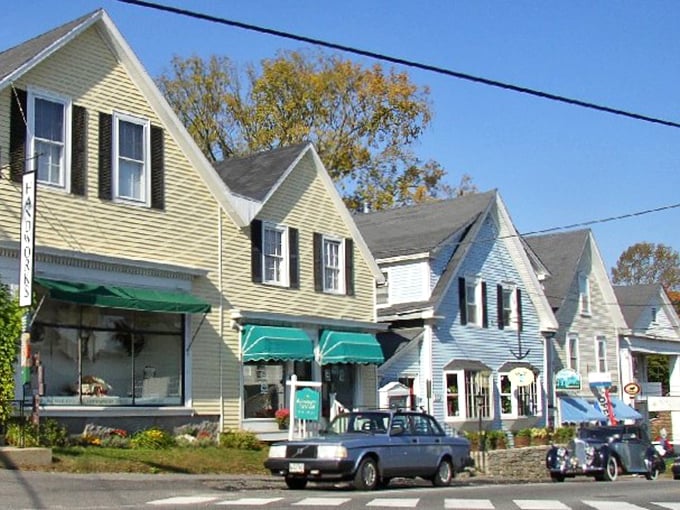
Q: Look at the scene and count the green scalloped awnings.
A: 2